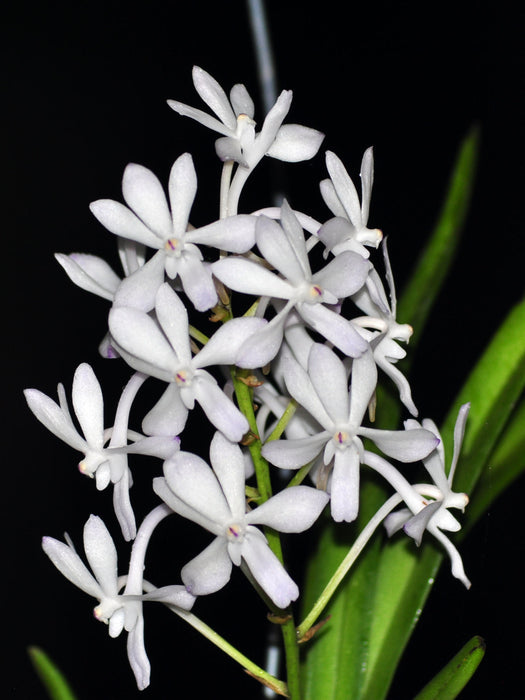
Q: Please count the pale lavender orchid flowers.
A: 12